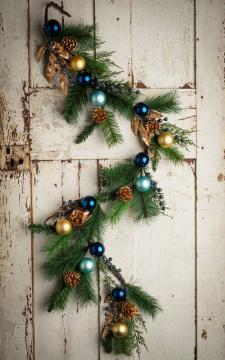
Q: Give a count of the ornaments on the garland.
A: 14